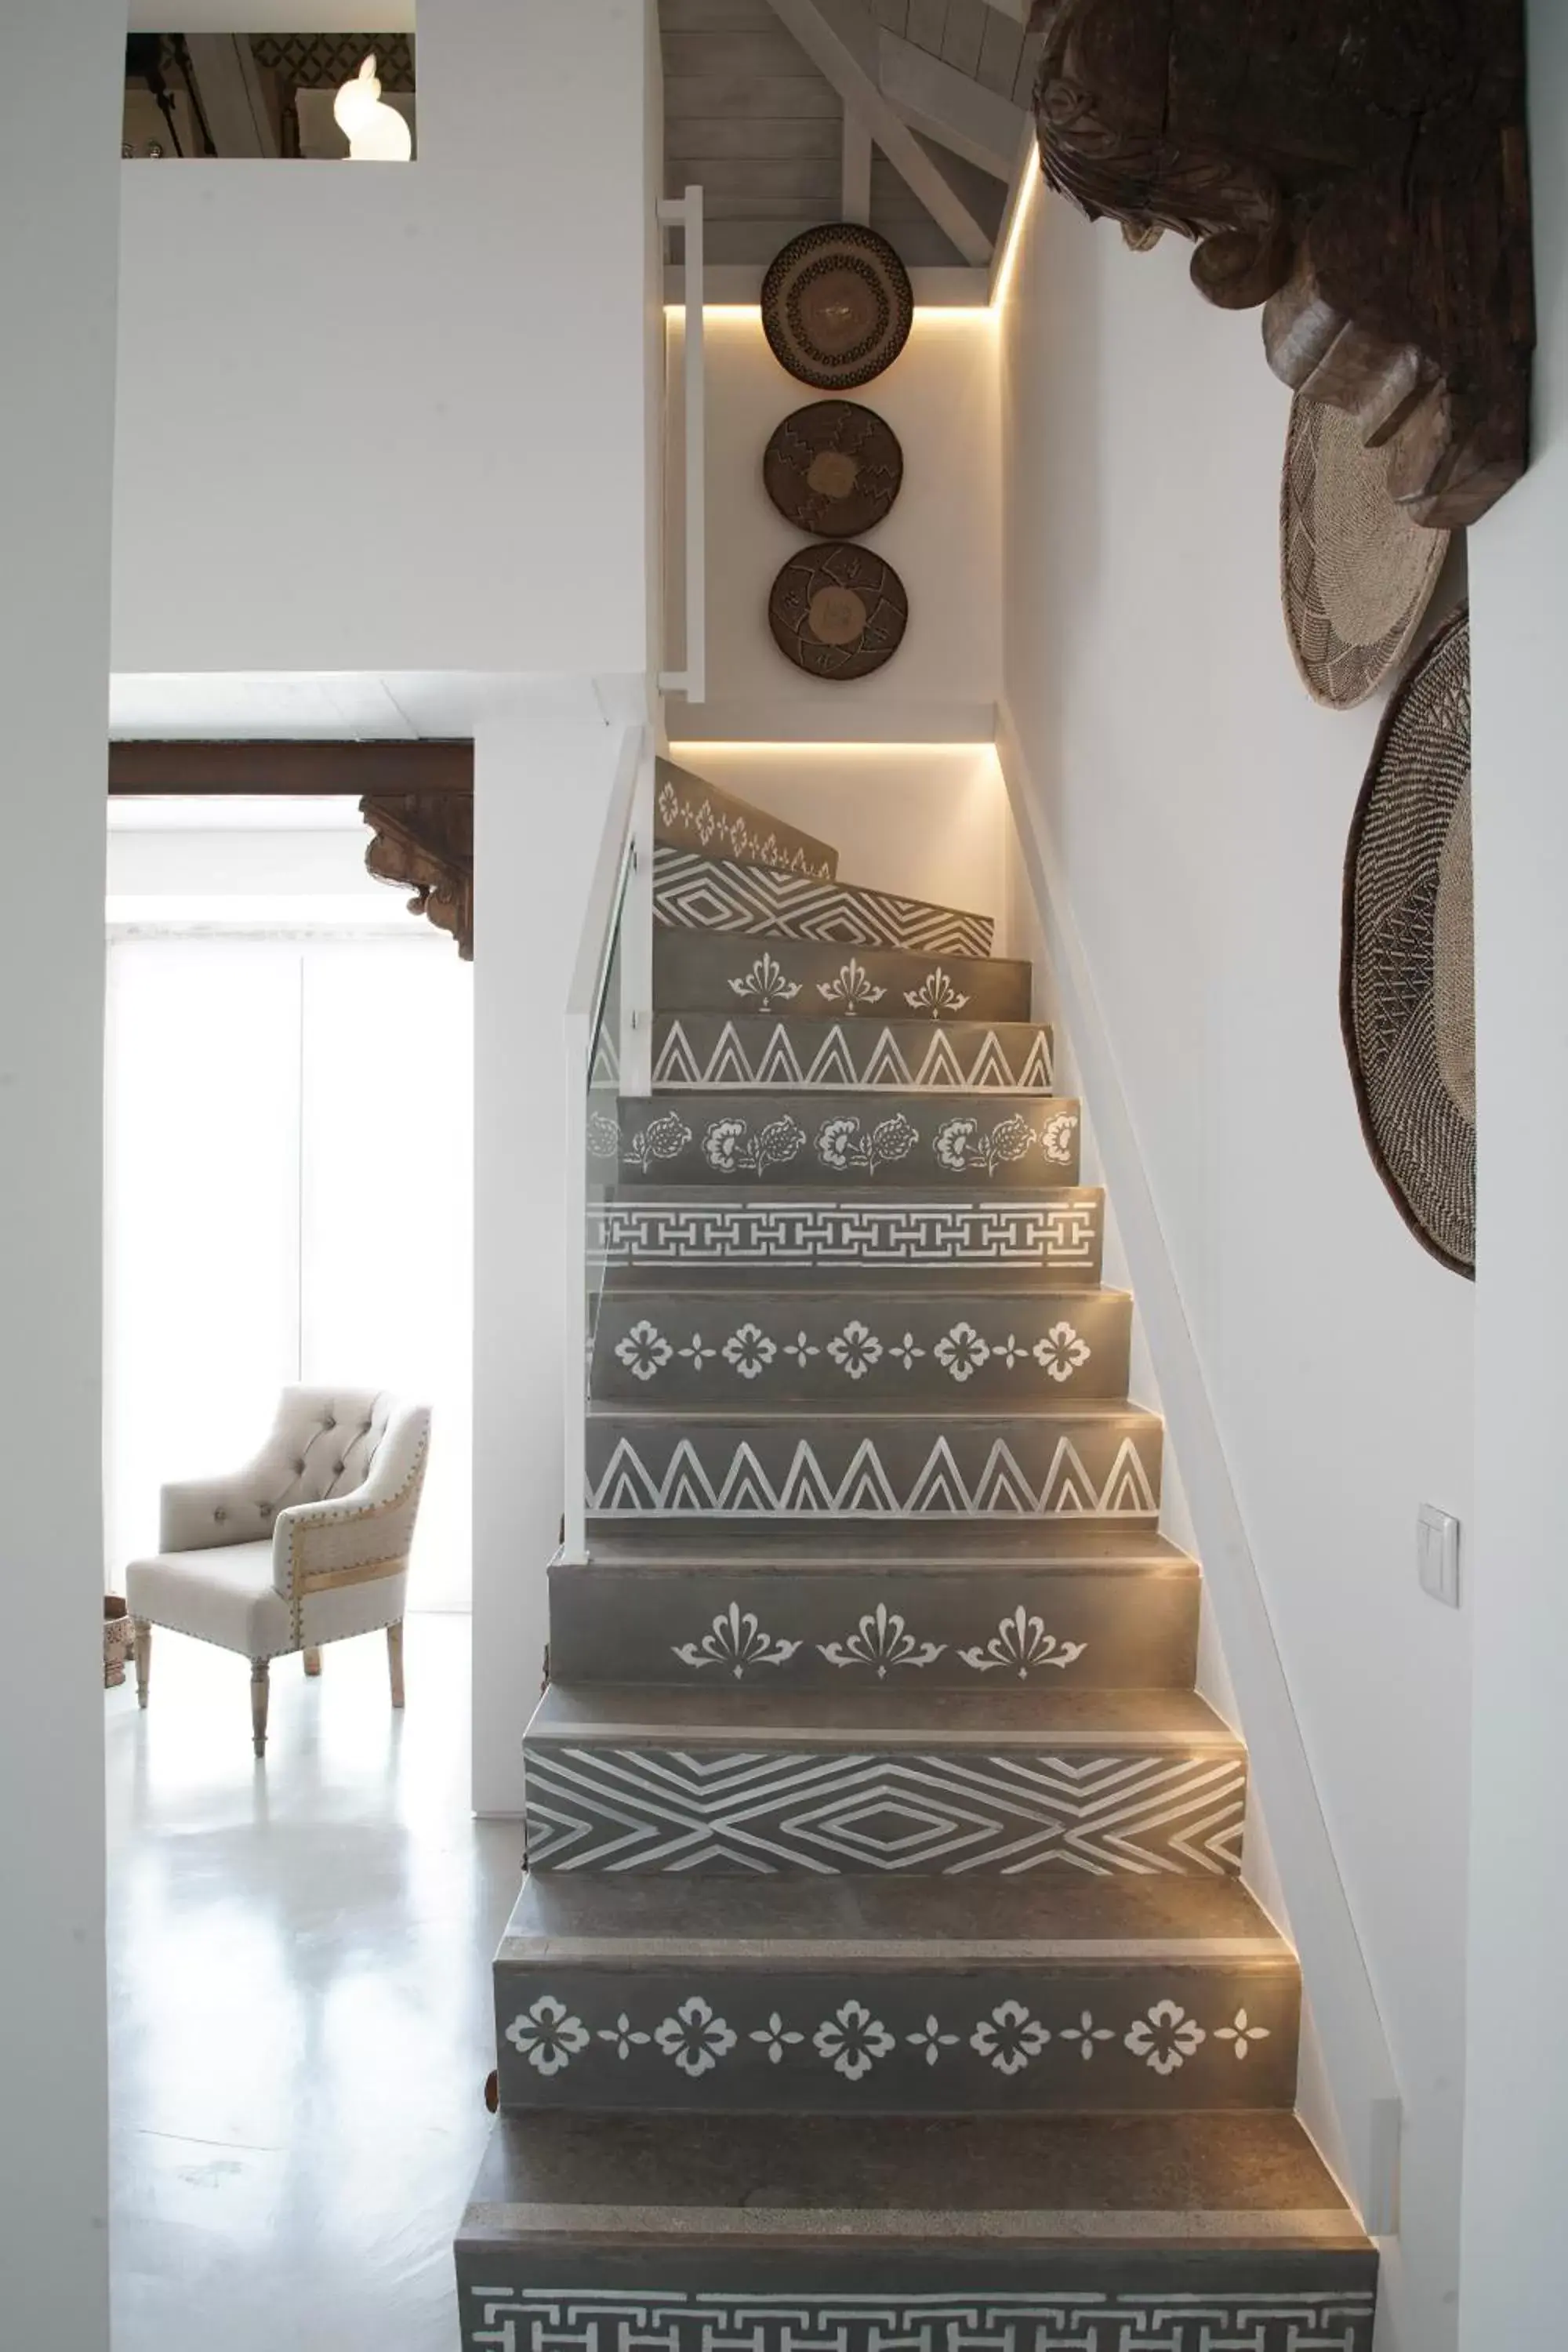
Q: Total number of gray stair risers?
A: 12